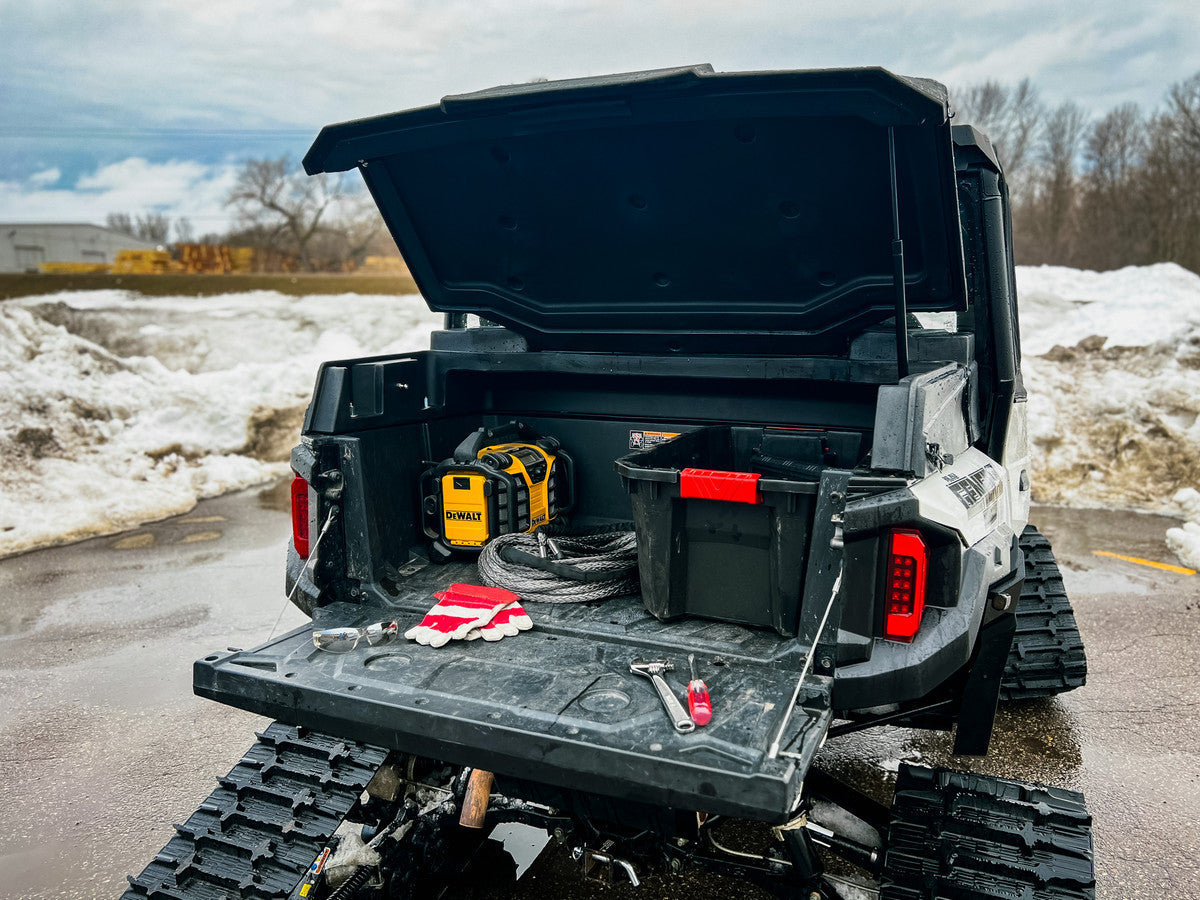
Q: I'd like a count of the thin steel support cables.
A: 2